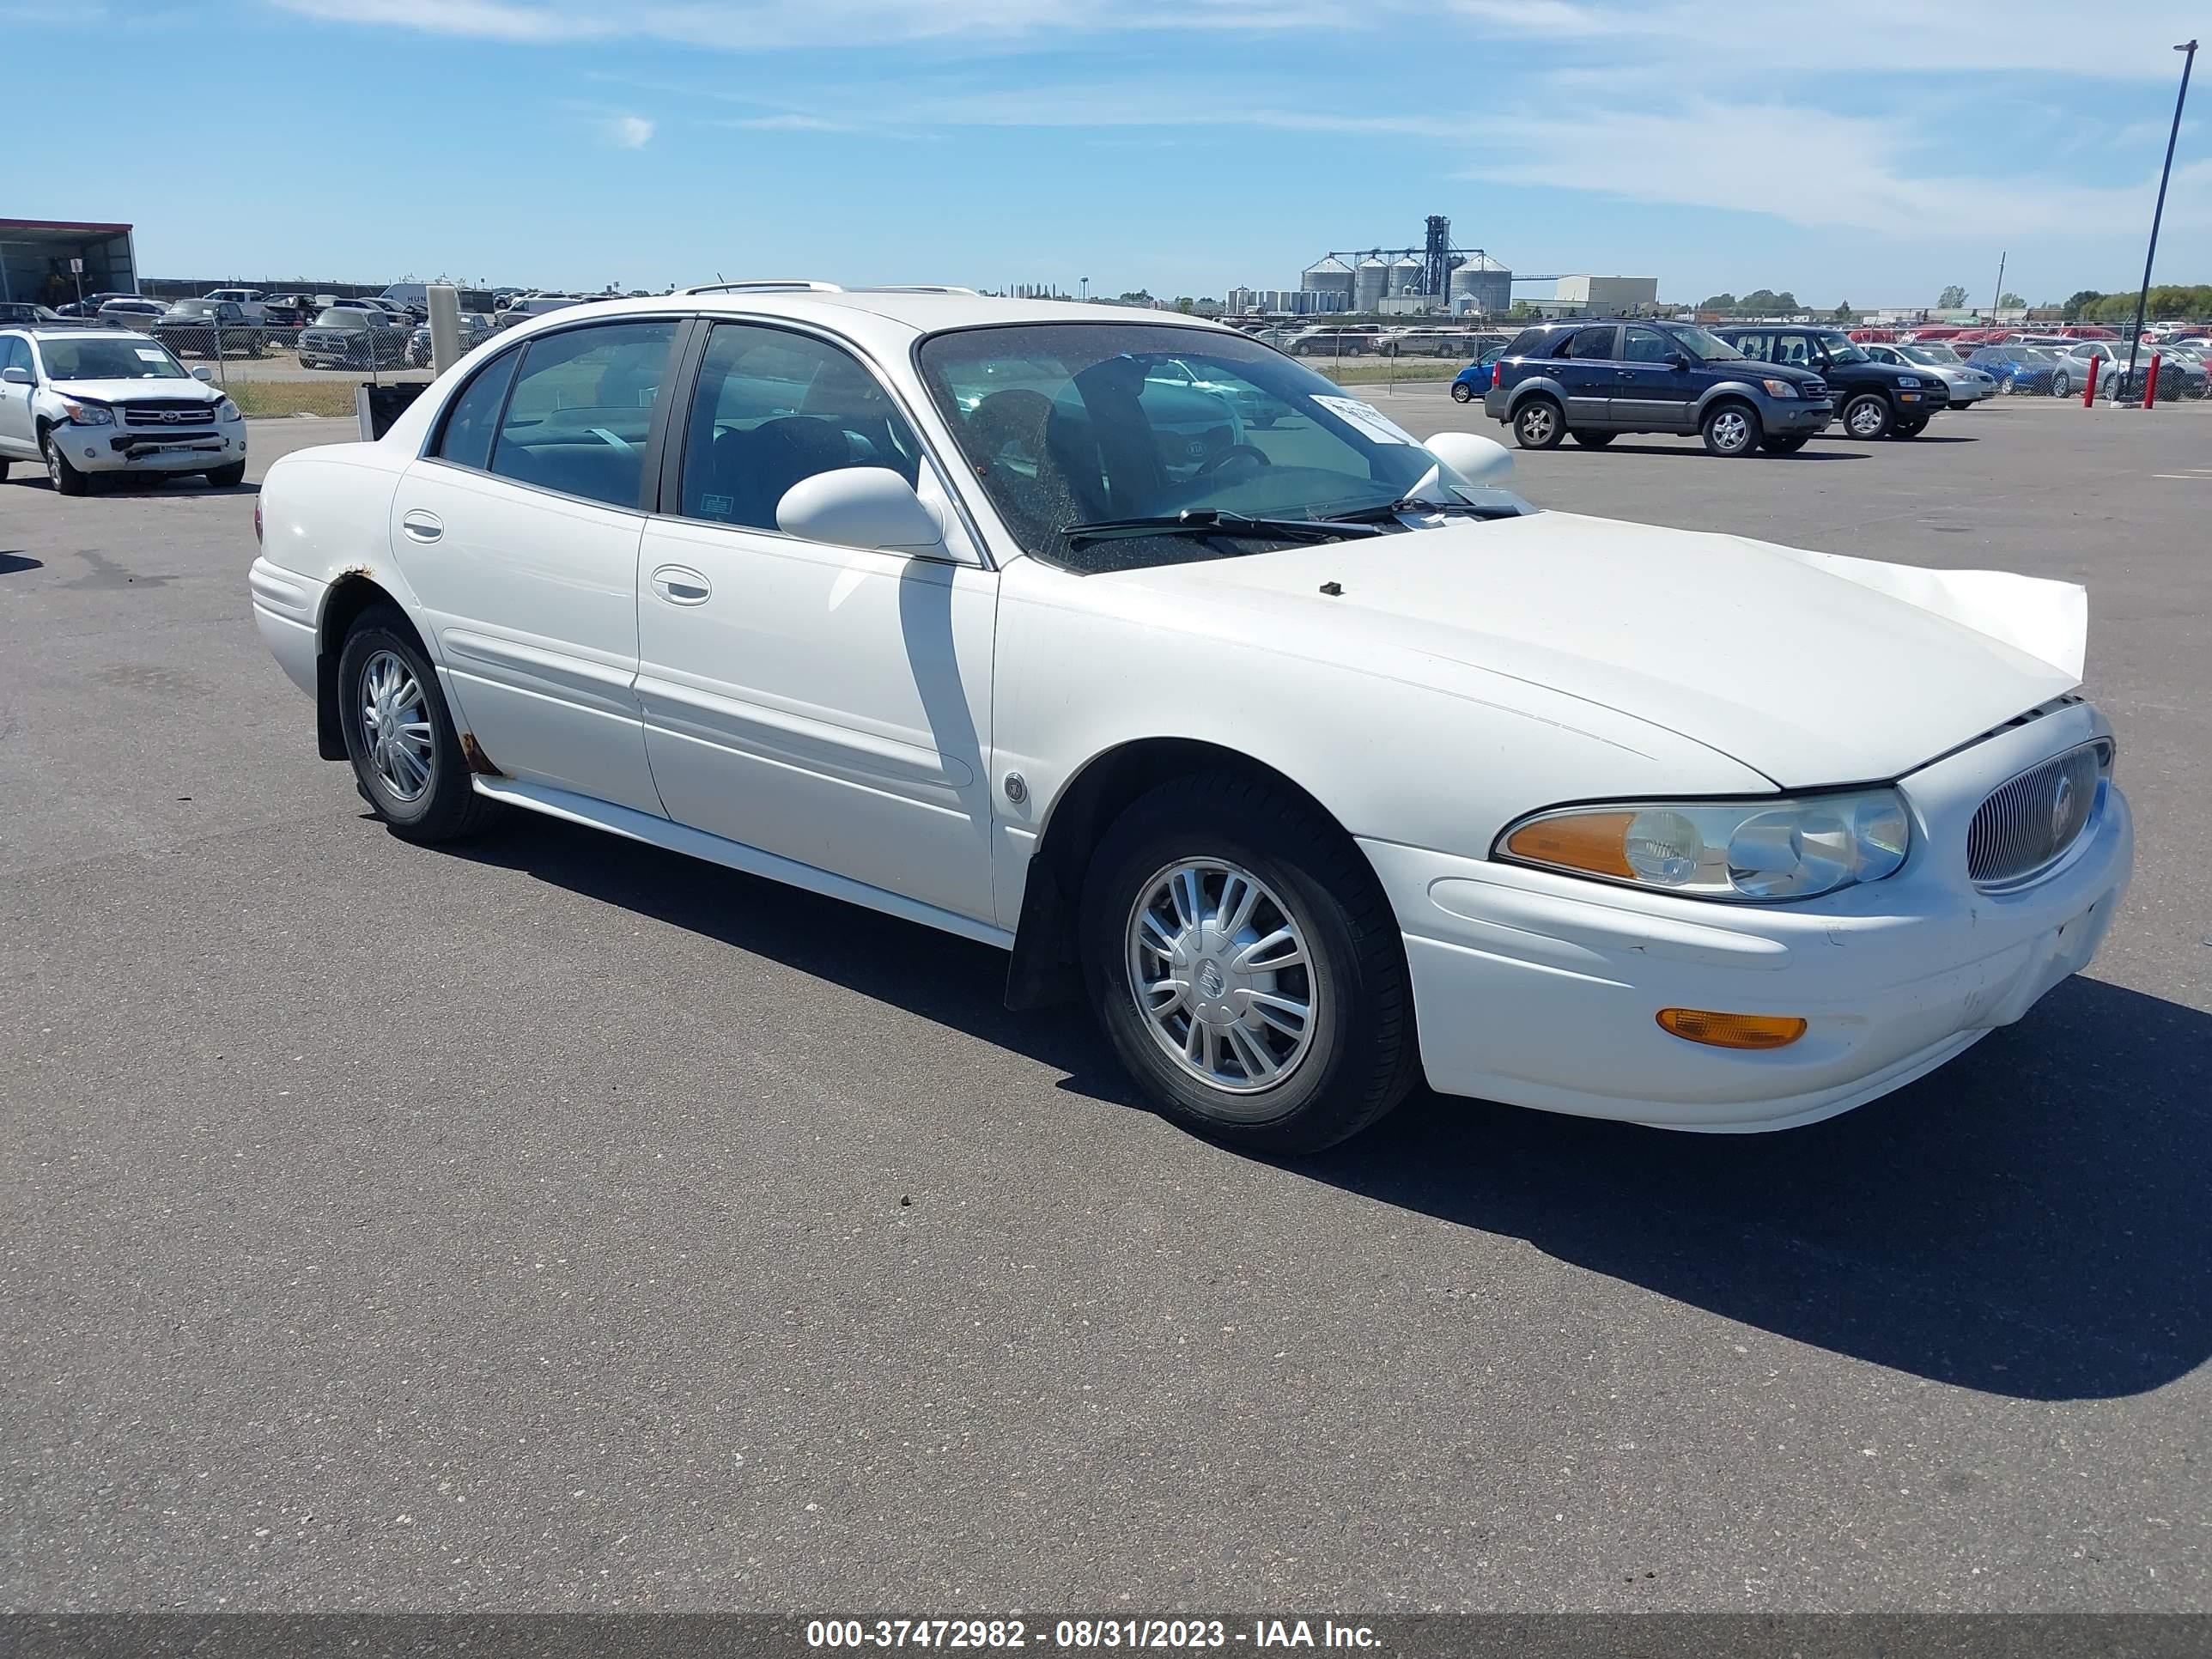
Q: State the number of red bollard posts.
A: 2